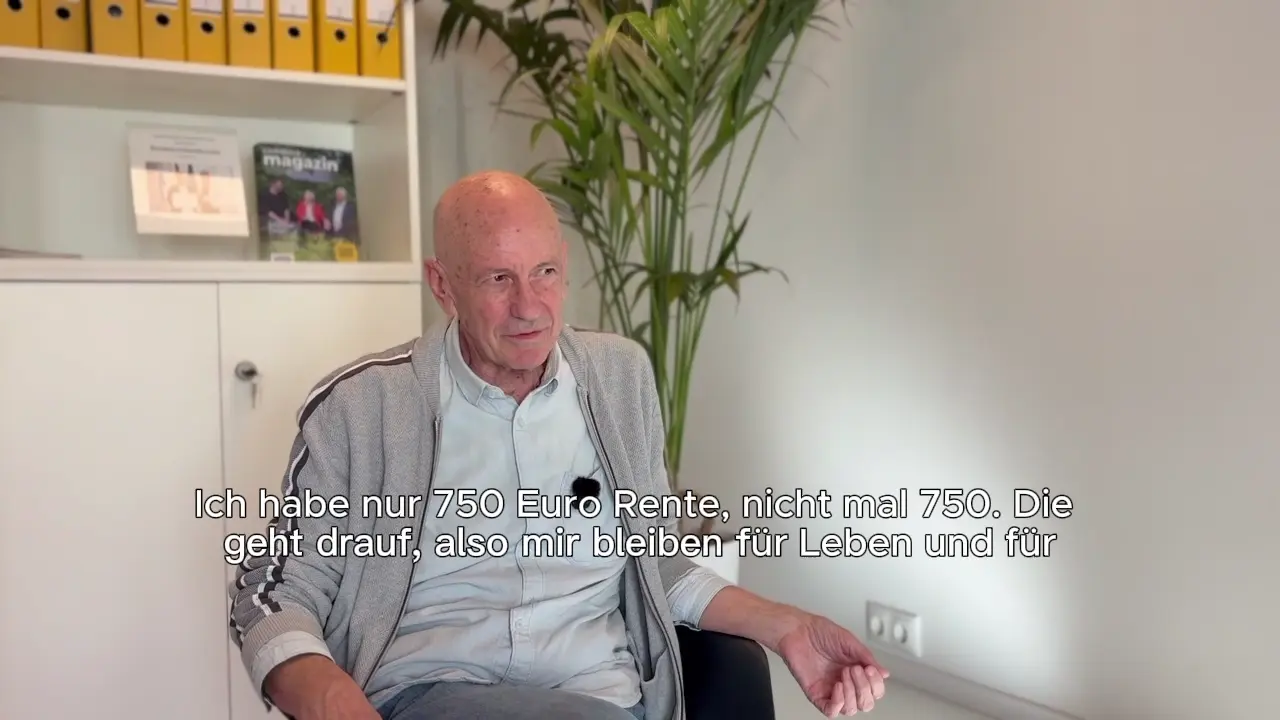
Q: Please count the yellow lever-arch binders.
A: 9